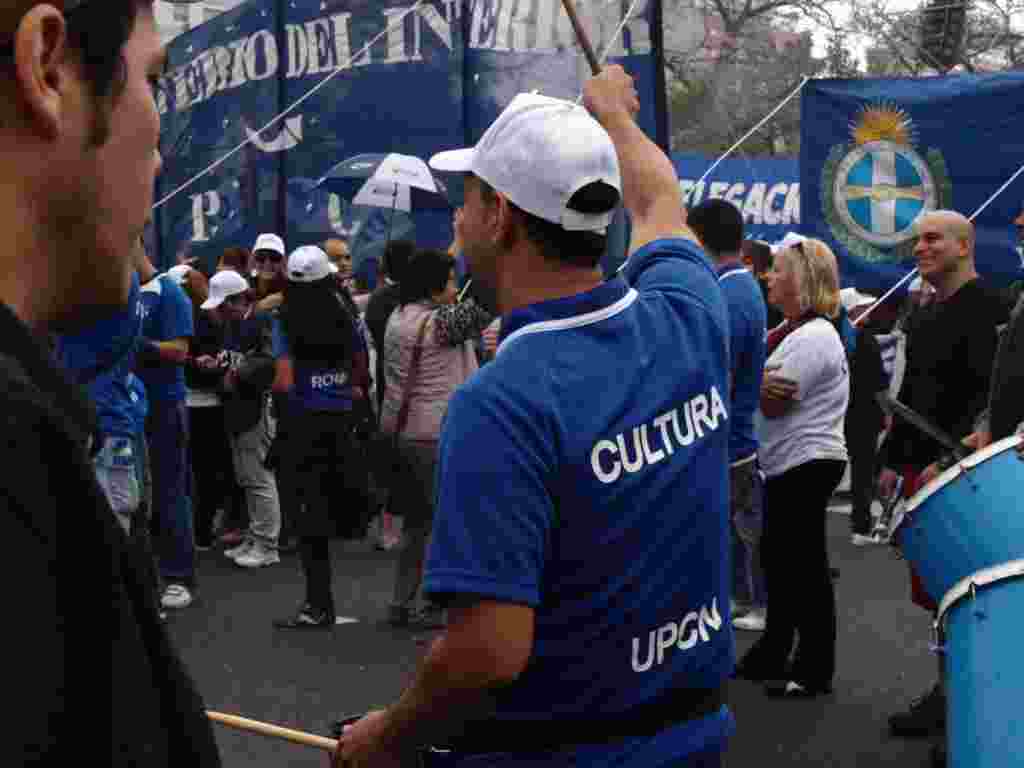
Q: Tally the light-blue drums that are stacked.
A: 2